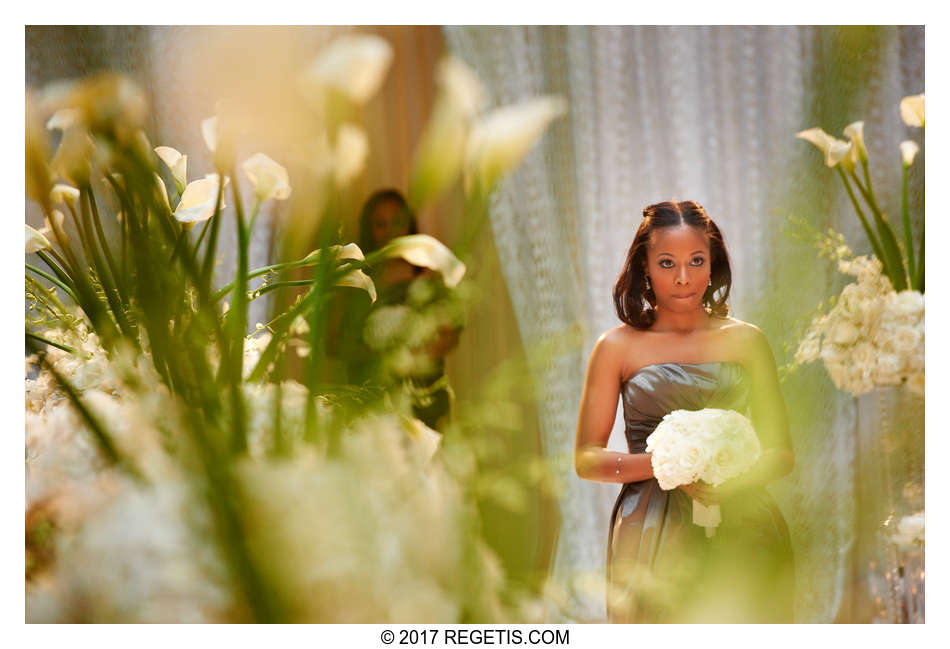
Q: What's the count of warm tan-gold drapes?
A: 1